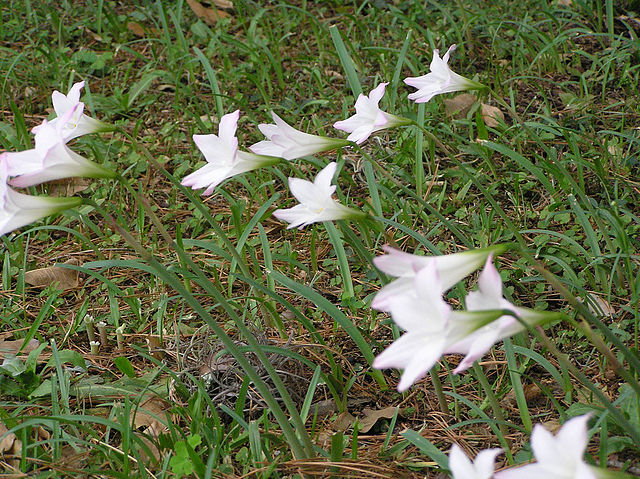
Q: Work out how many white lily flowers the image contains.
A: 13